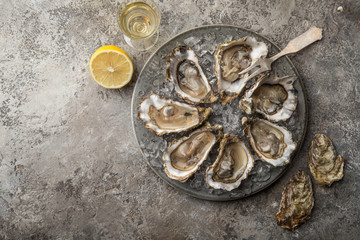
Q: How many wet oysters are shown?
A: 7